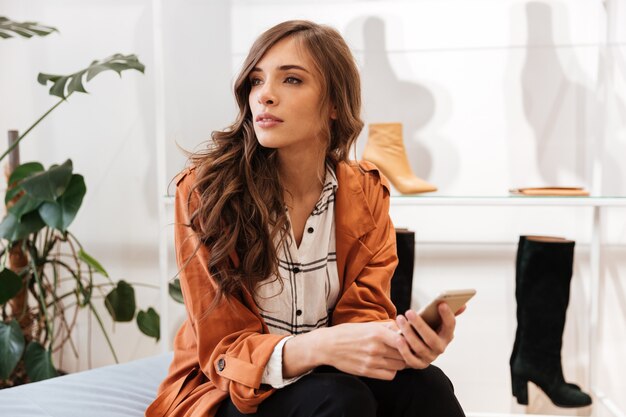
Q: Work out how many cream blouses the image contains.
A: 1